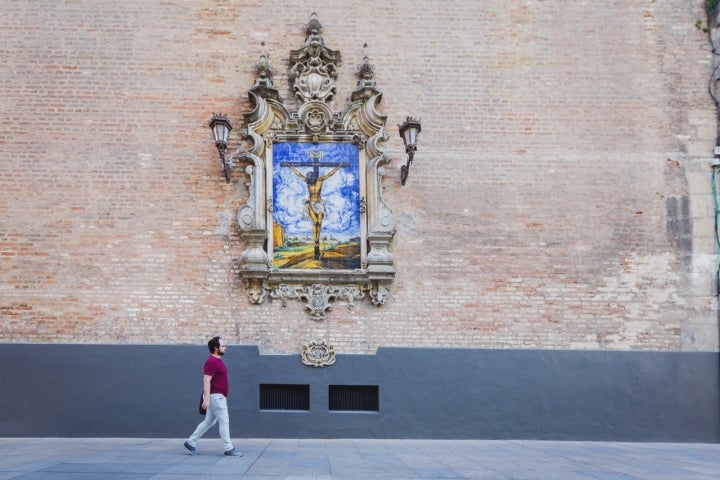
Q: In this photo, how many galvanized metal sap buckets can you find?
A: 0